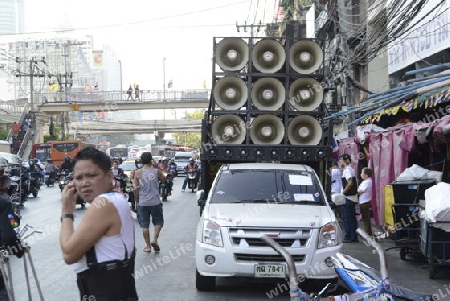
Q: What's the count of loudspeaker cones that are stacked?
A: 9